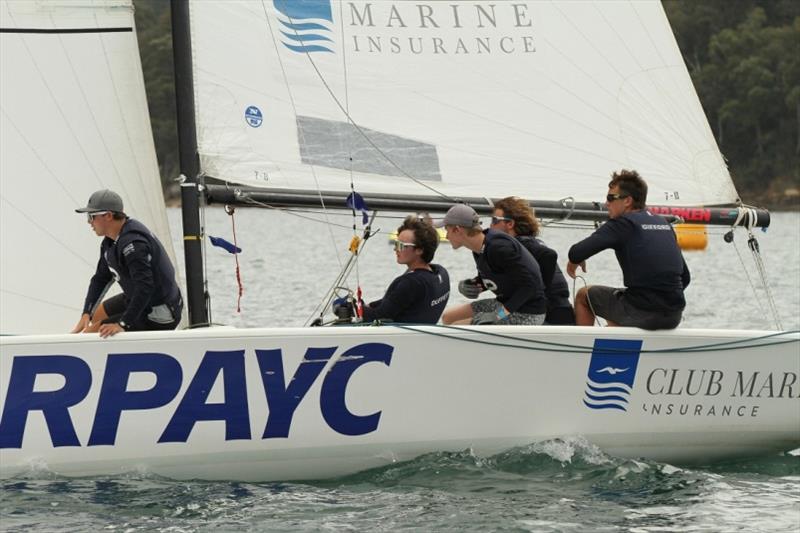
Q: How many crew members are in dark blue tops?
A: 5